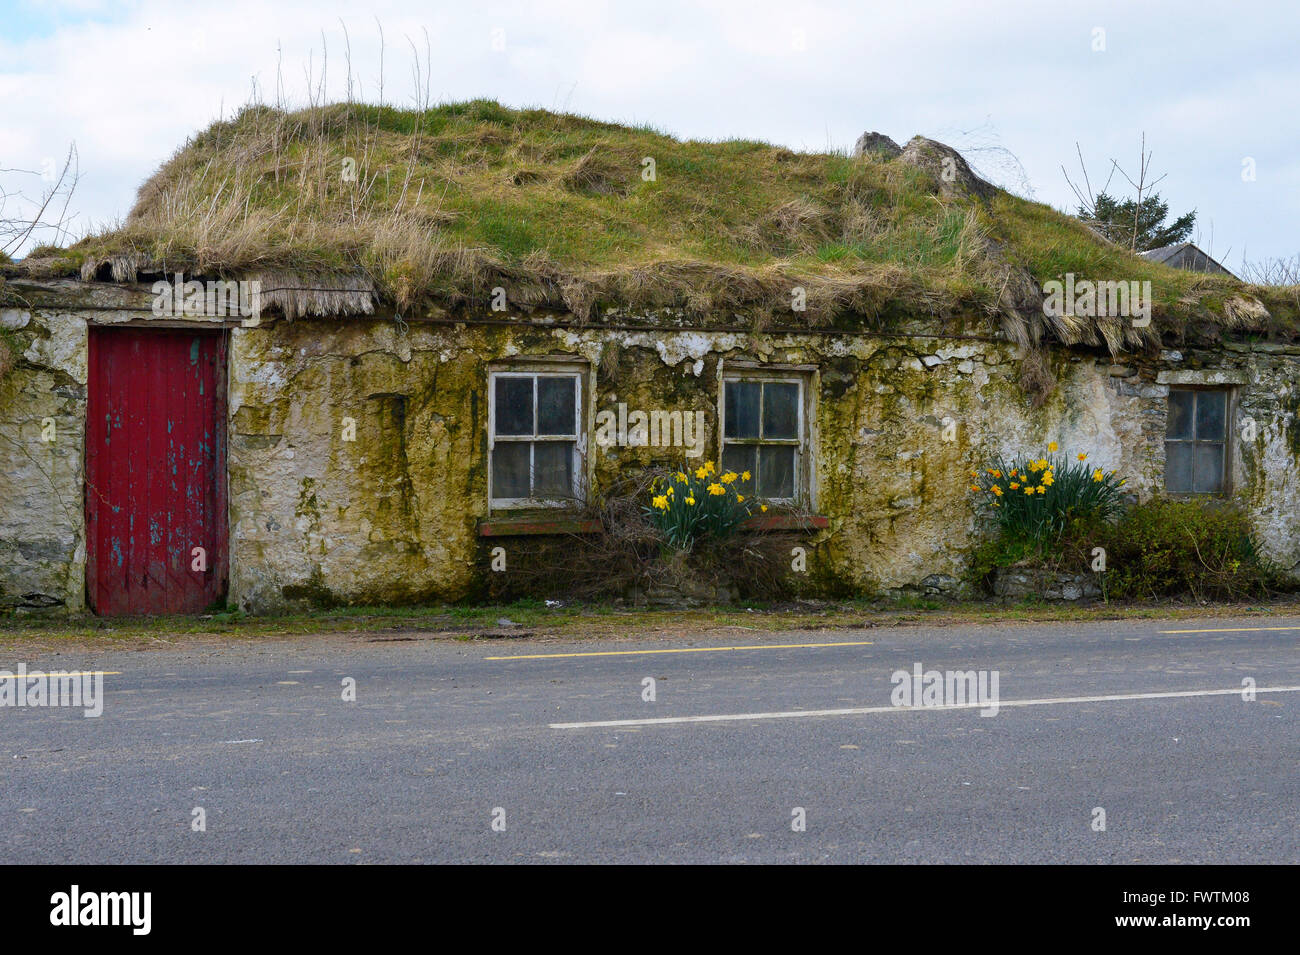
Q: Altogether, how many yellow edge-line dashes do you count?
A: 3